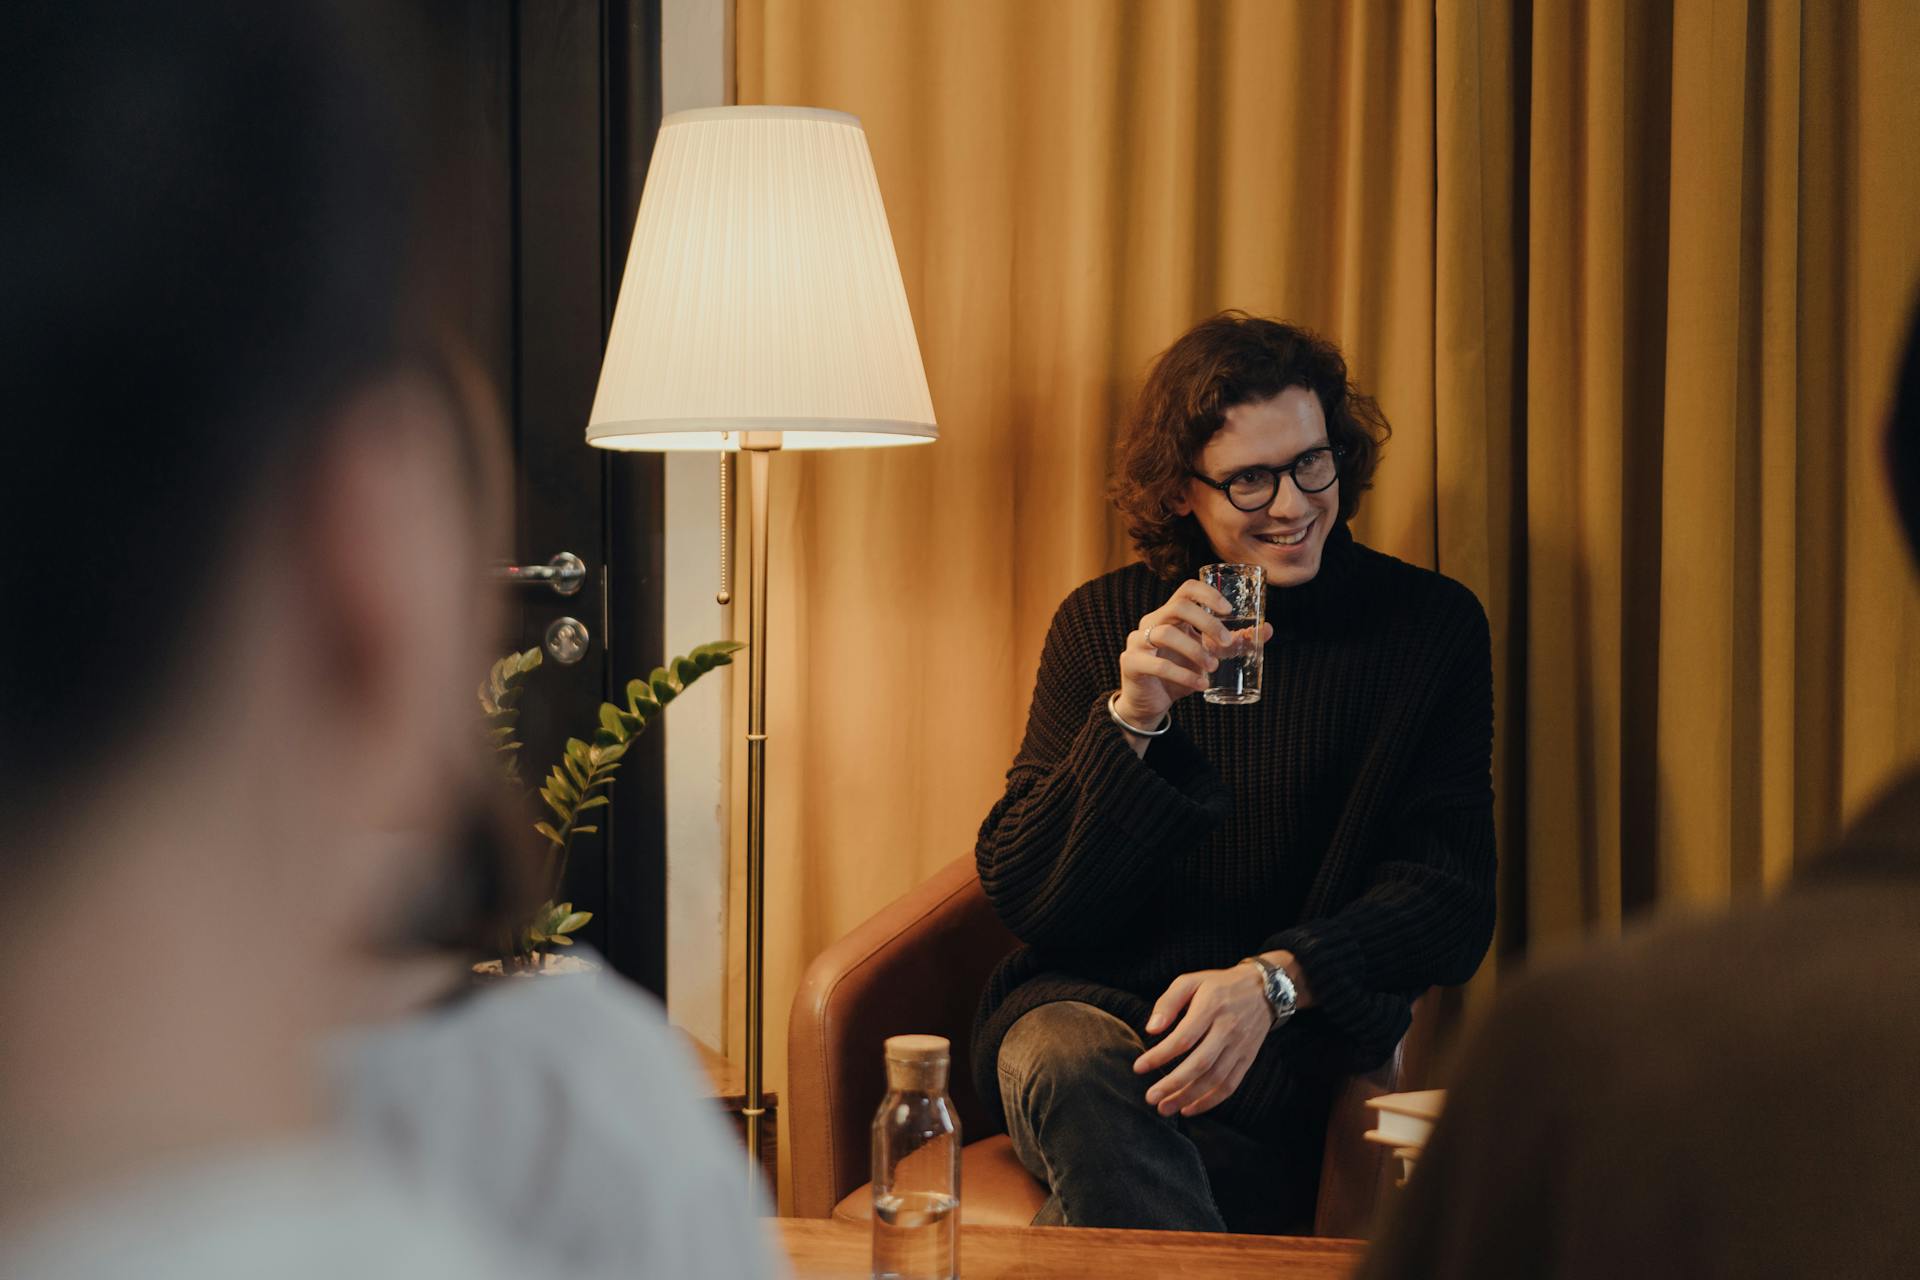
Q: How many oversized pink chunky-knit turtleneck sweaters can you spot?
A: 0